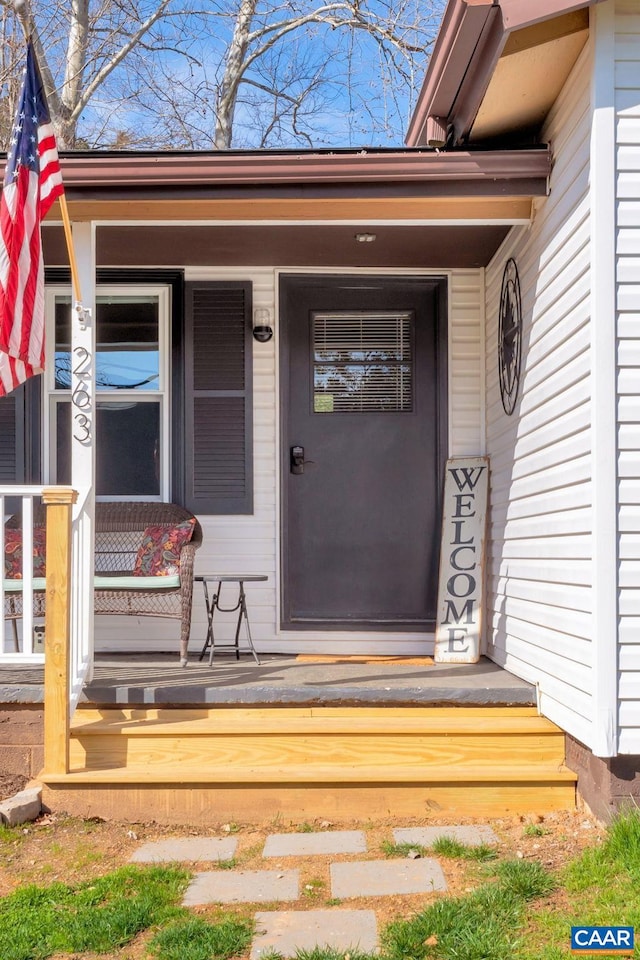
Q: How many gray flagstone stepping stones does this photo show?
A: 6